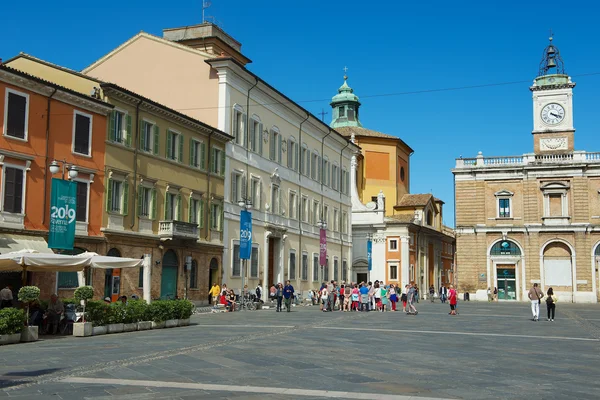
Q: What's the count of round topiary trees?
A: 2